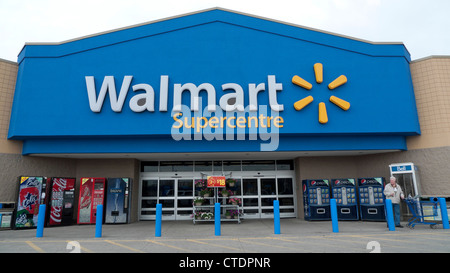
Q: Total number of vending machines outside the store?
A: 7